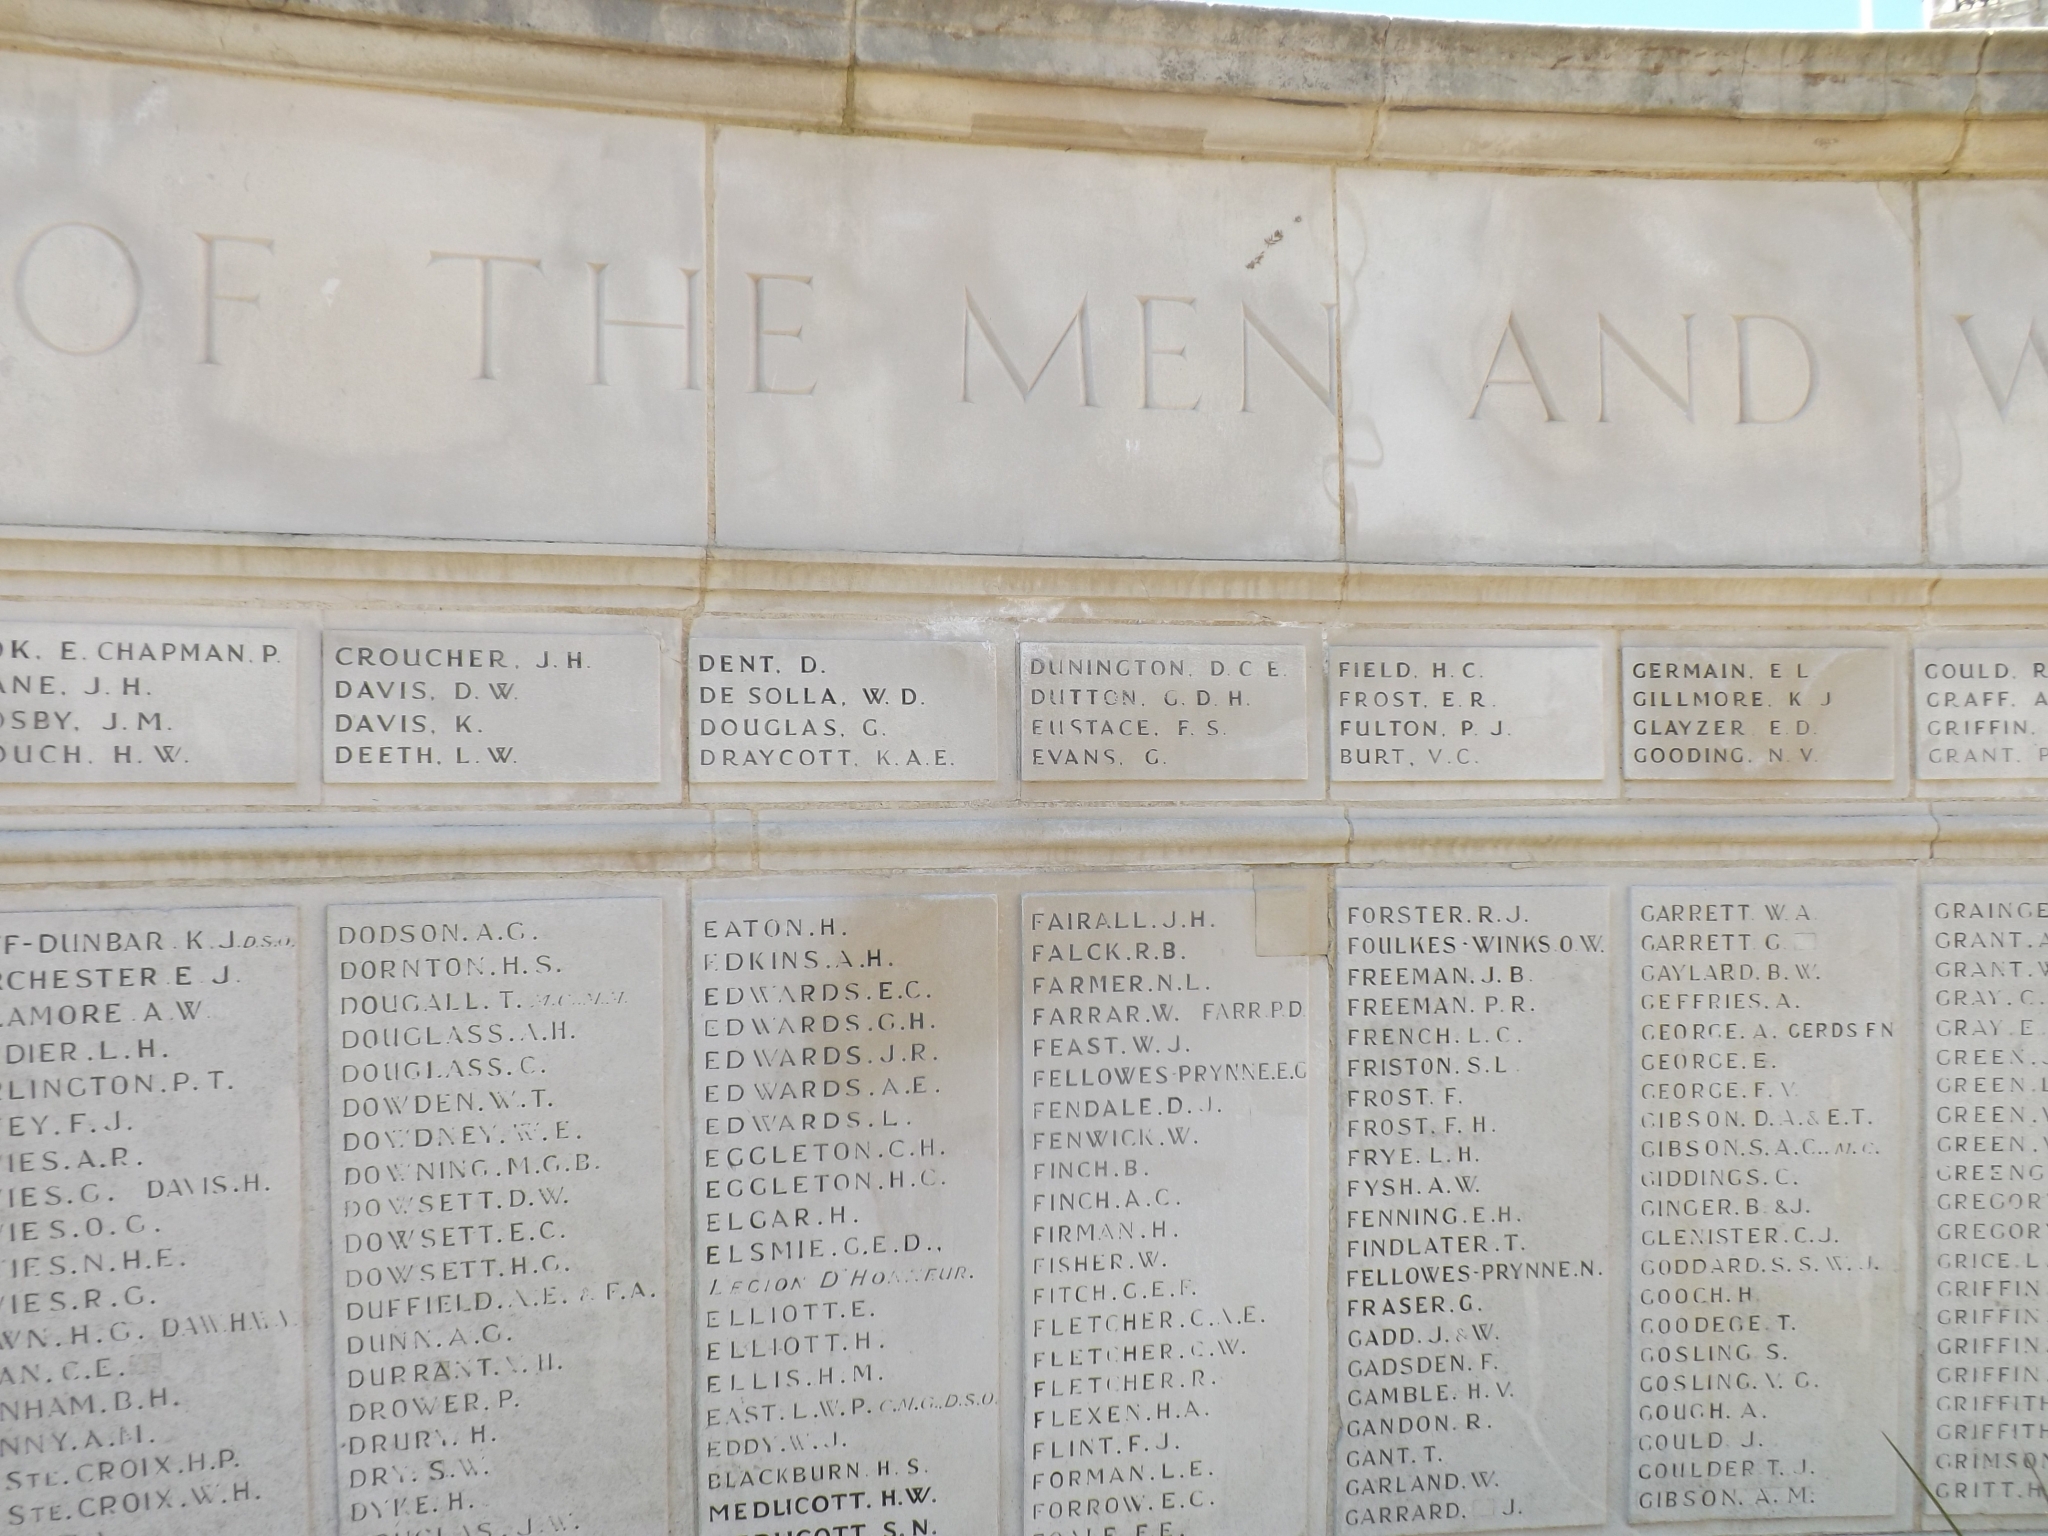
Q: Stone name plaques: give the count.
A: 14